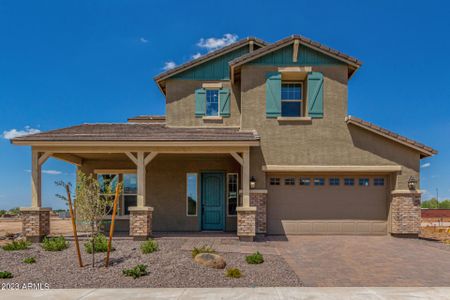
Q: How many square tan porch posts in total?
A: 3